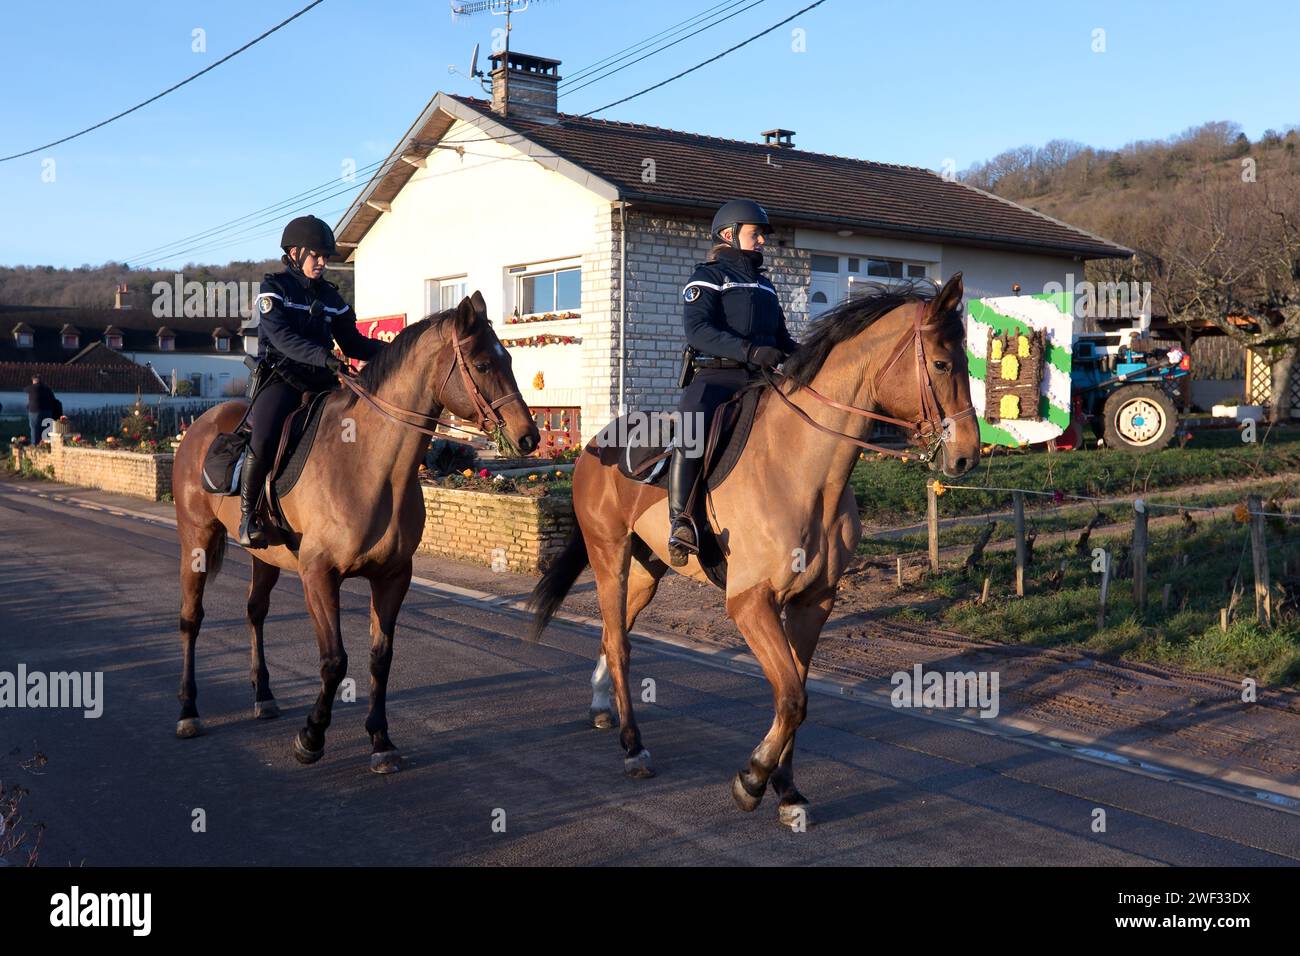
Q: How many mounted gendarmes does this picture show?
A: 2